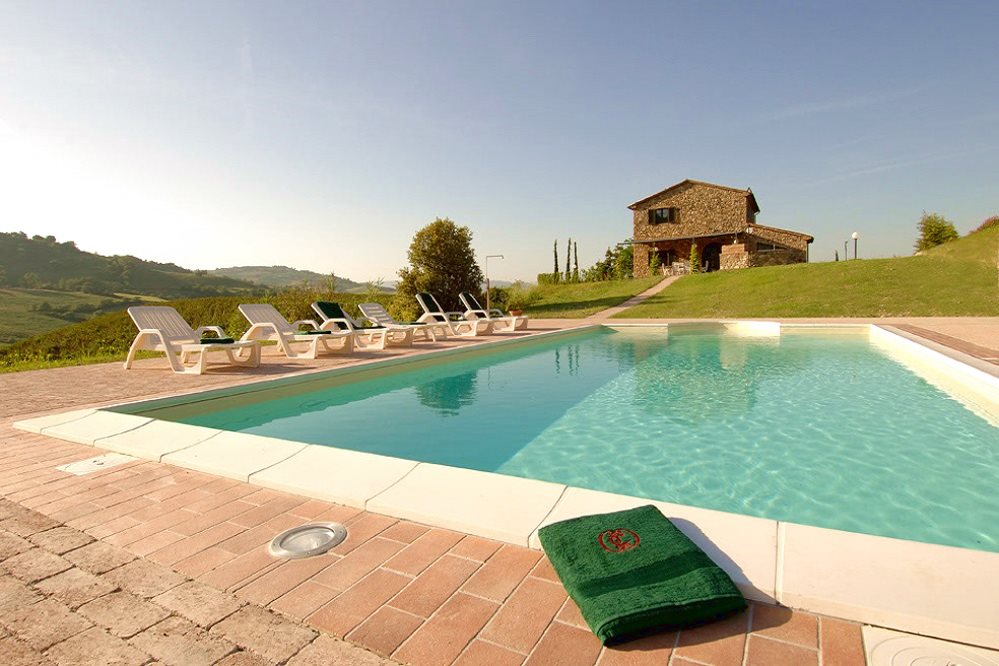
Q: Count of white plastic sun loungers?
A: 6